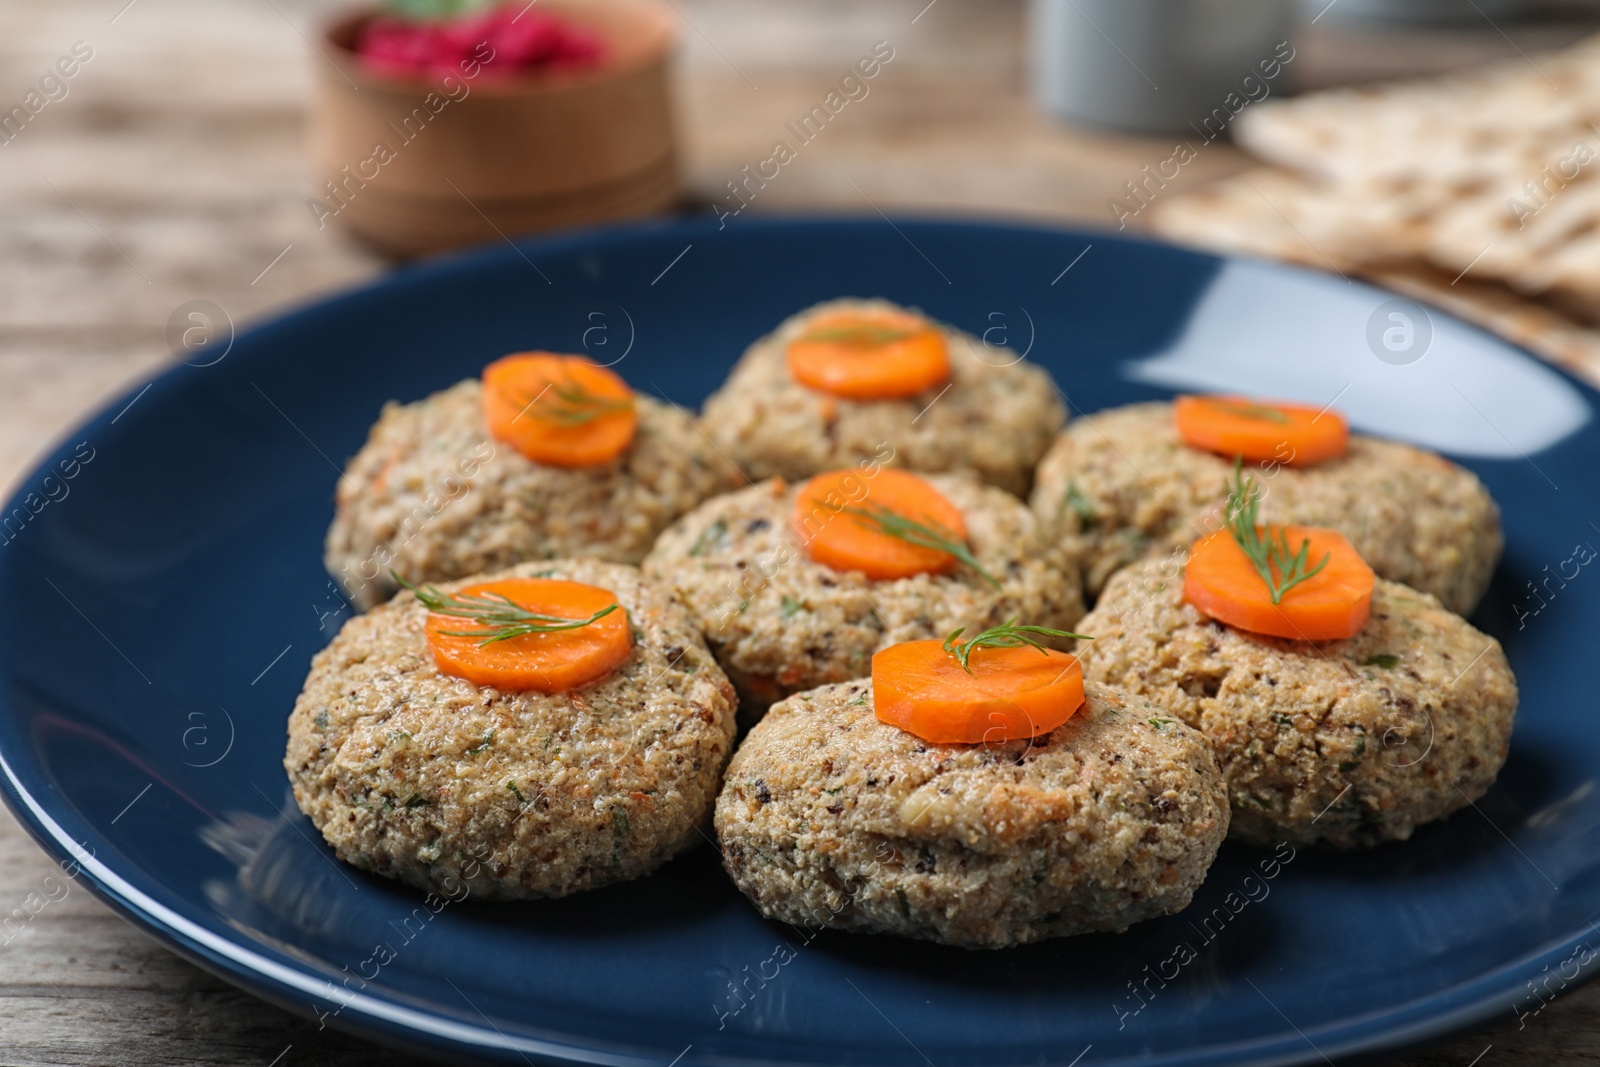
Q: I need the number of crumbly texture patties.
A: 7